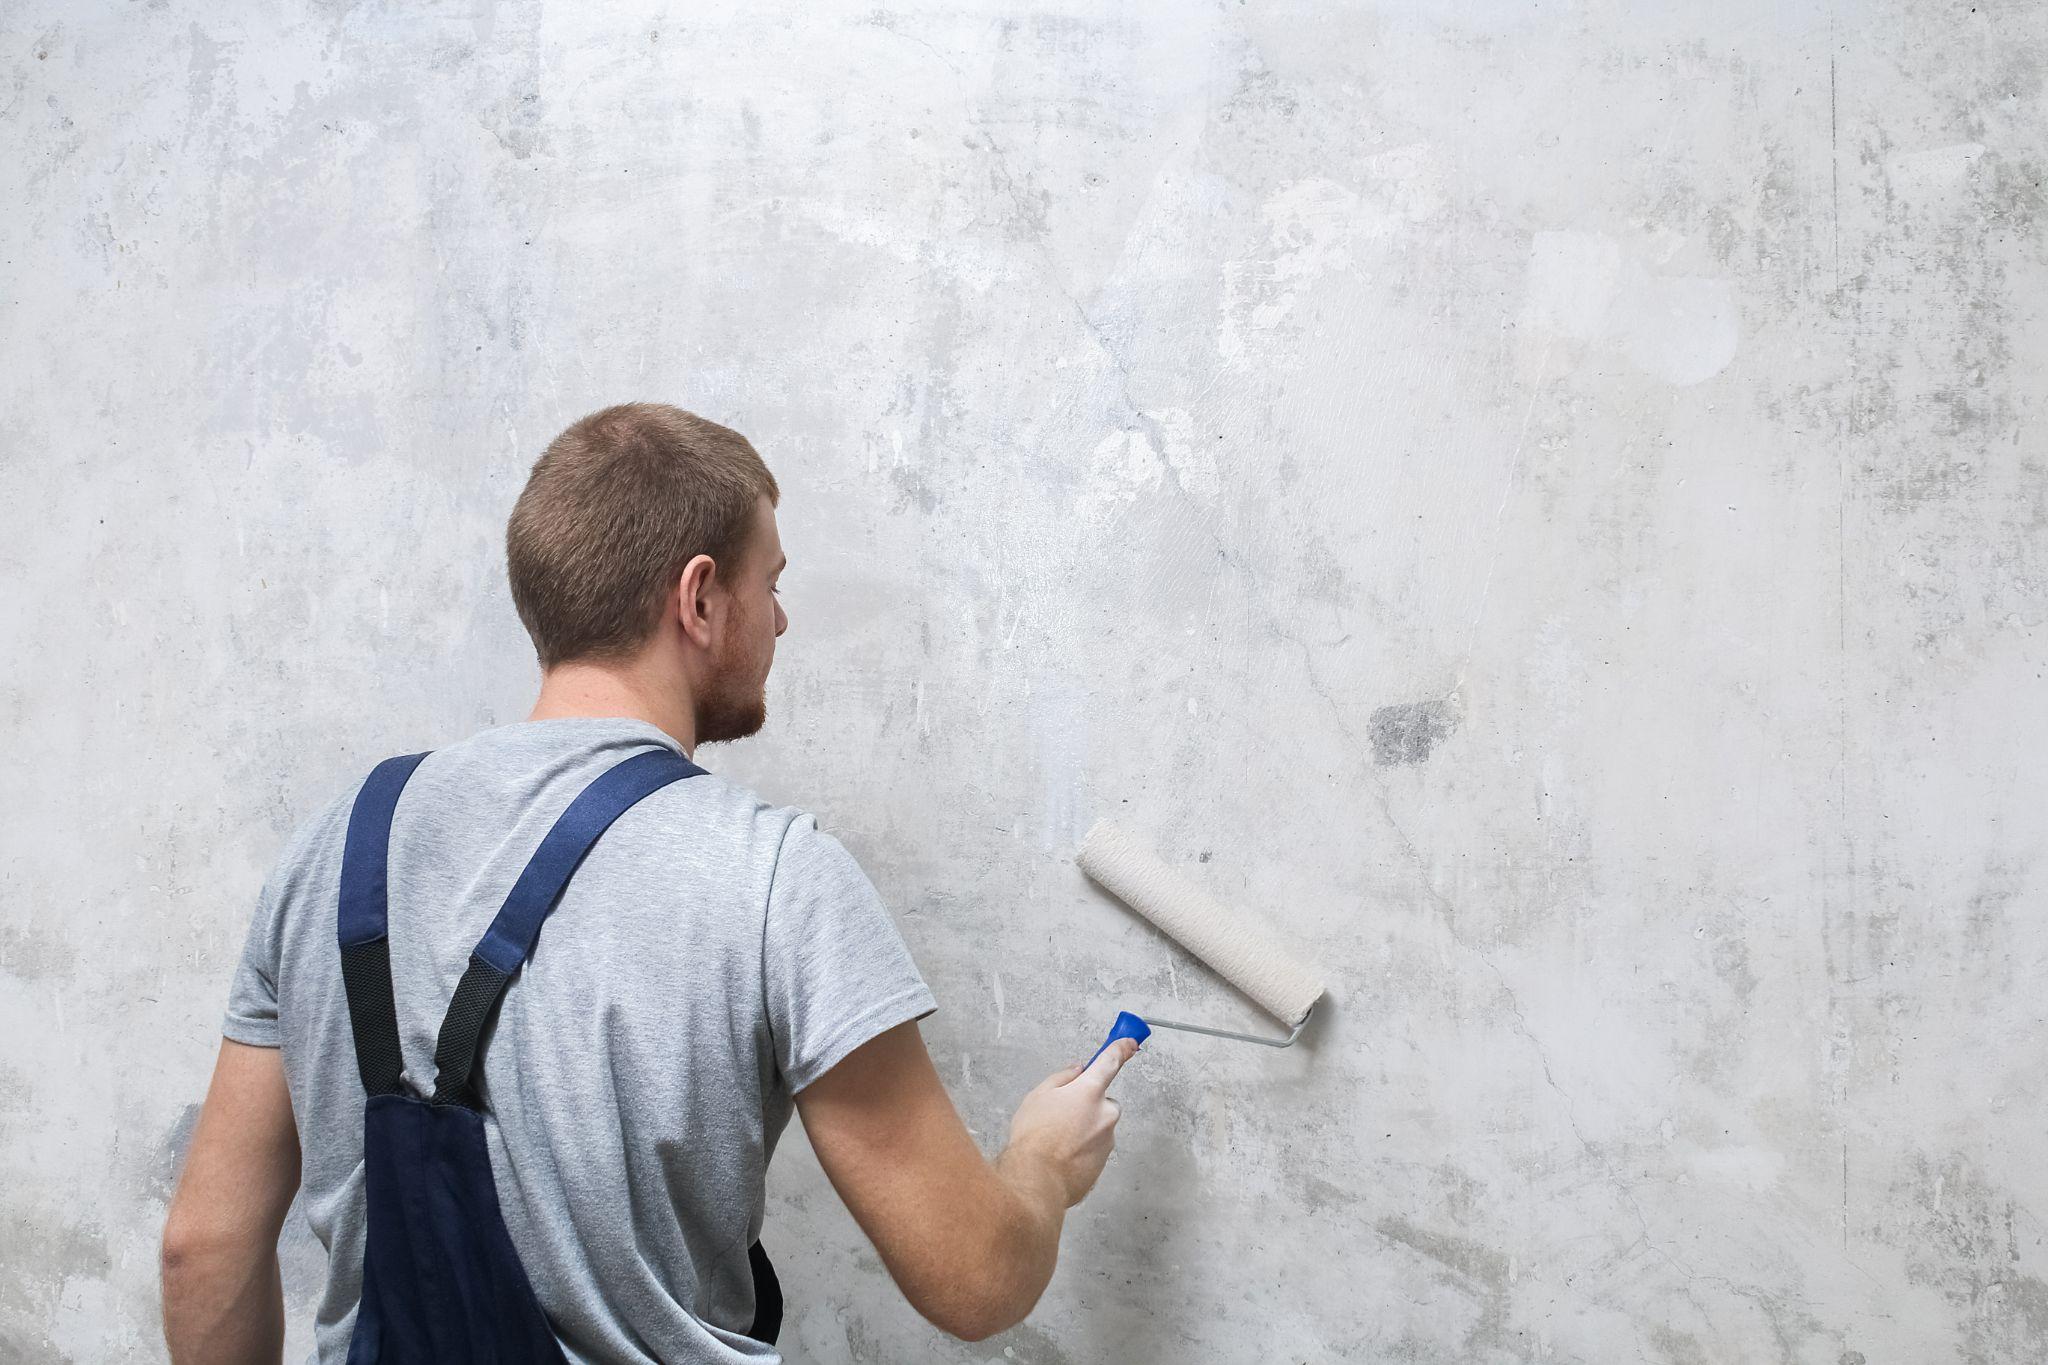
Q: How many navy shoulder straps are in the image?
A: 2